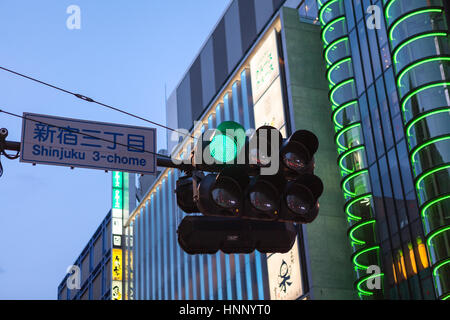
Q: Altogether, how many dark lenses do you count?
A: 5